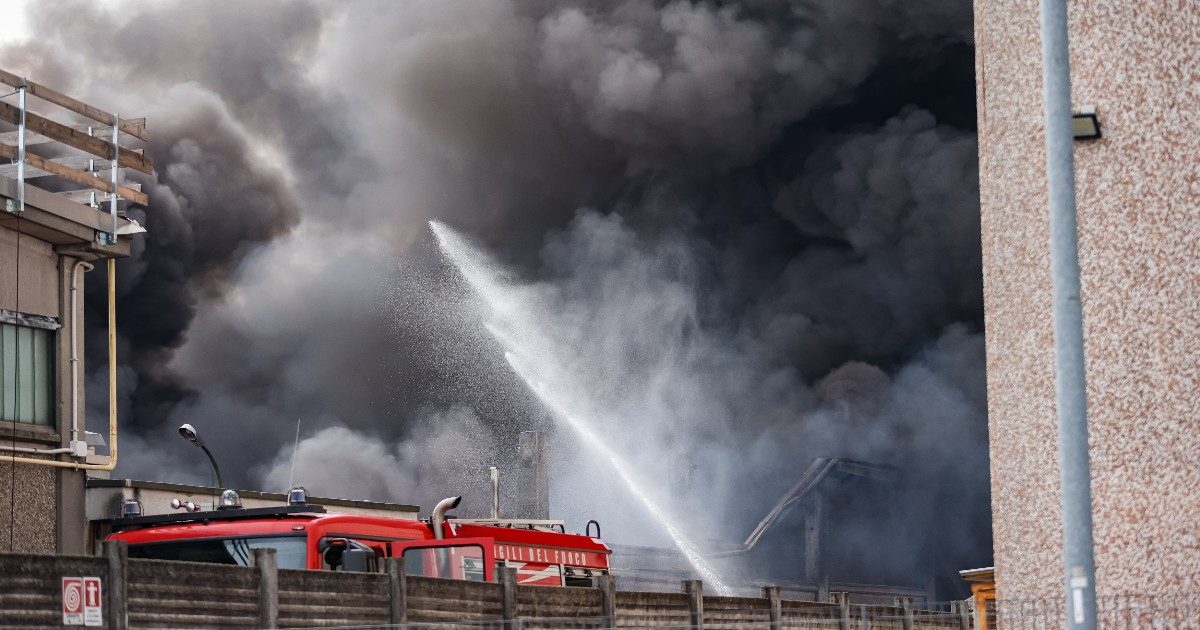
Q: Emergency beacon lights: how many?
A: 3